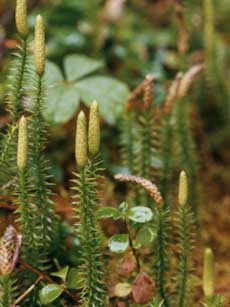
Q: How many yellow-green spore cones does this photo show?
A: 7